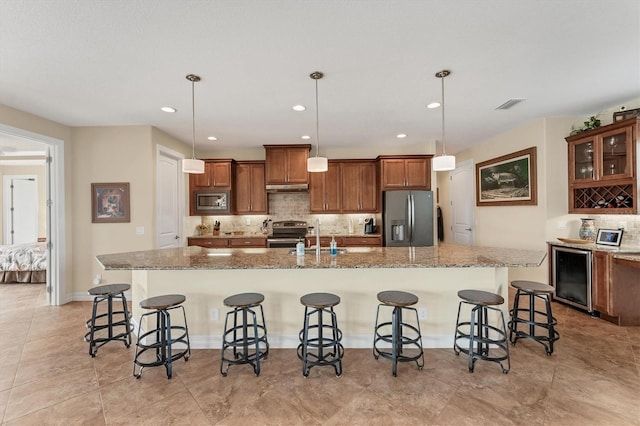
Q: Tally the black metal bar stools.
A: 7